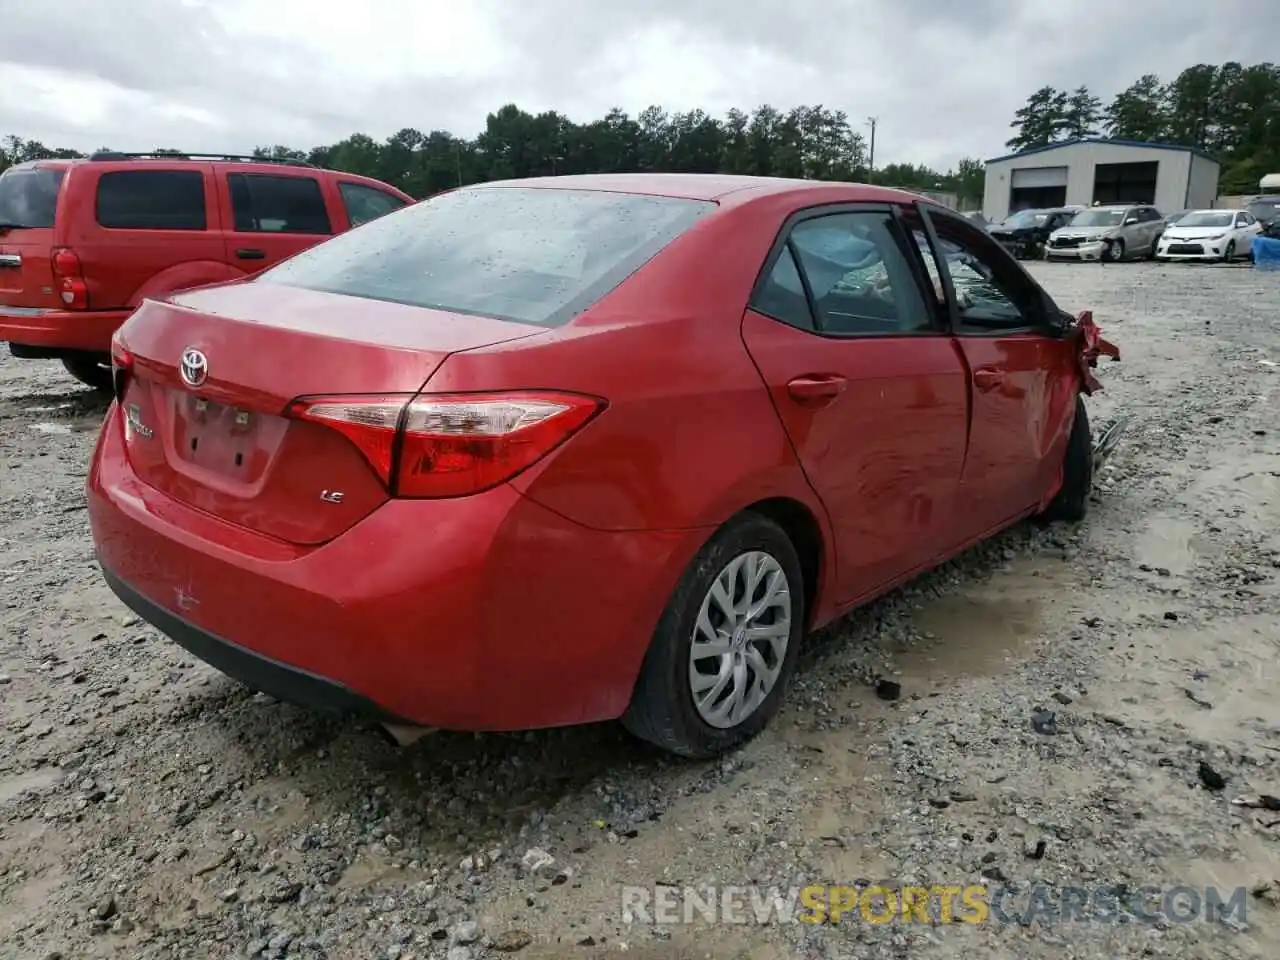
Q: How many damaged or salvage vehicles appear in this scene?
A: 3